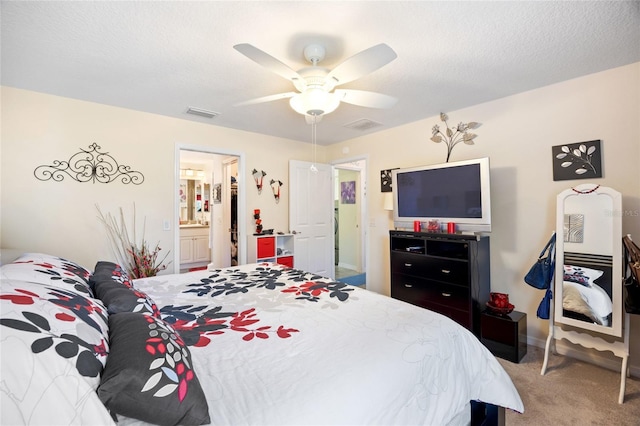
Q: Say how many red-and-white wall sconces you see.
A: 2